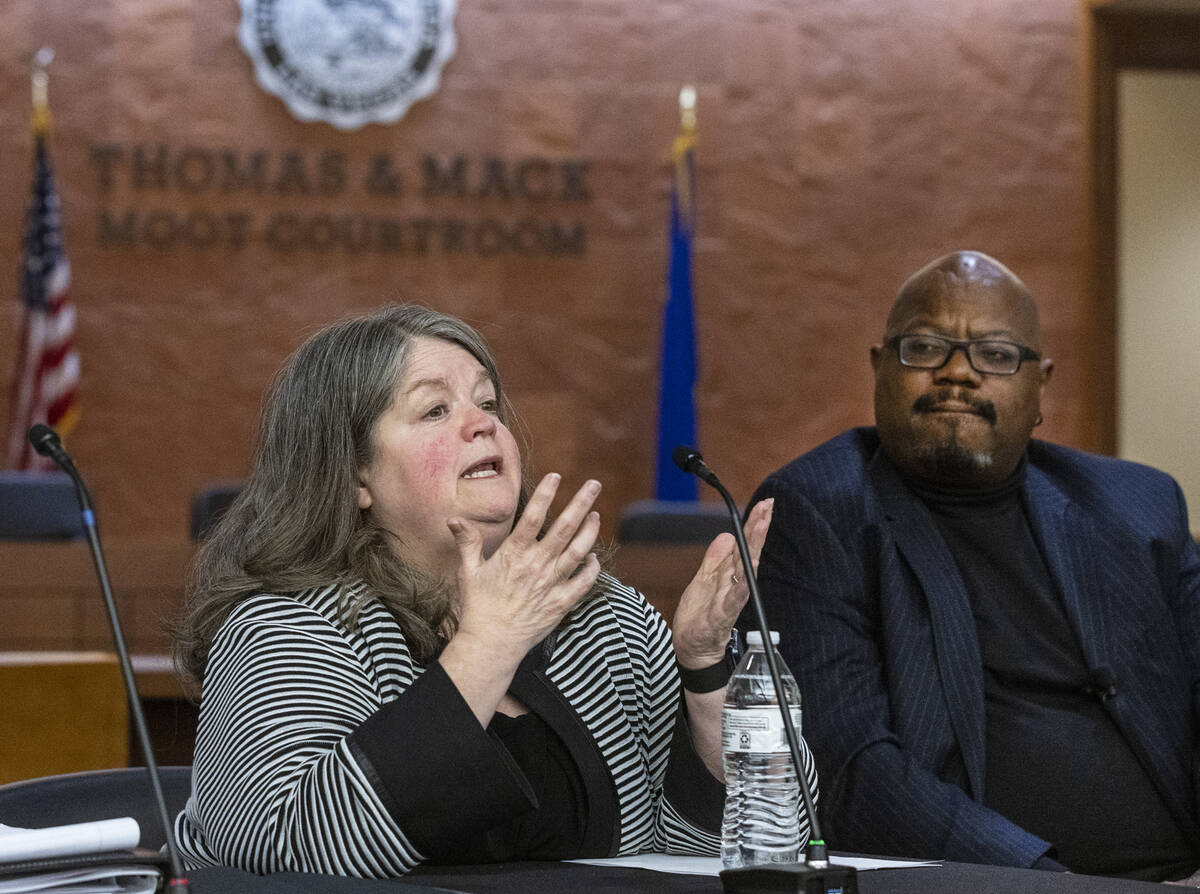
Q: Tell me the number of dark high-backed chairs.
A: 3